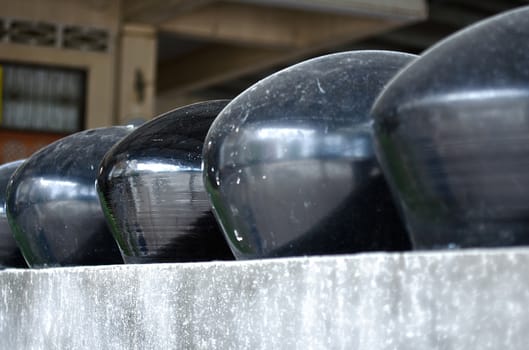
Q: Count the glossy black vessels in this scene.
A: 5